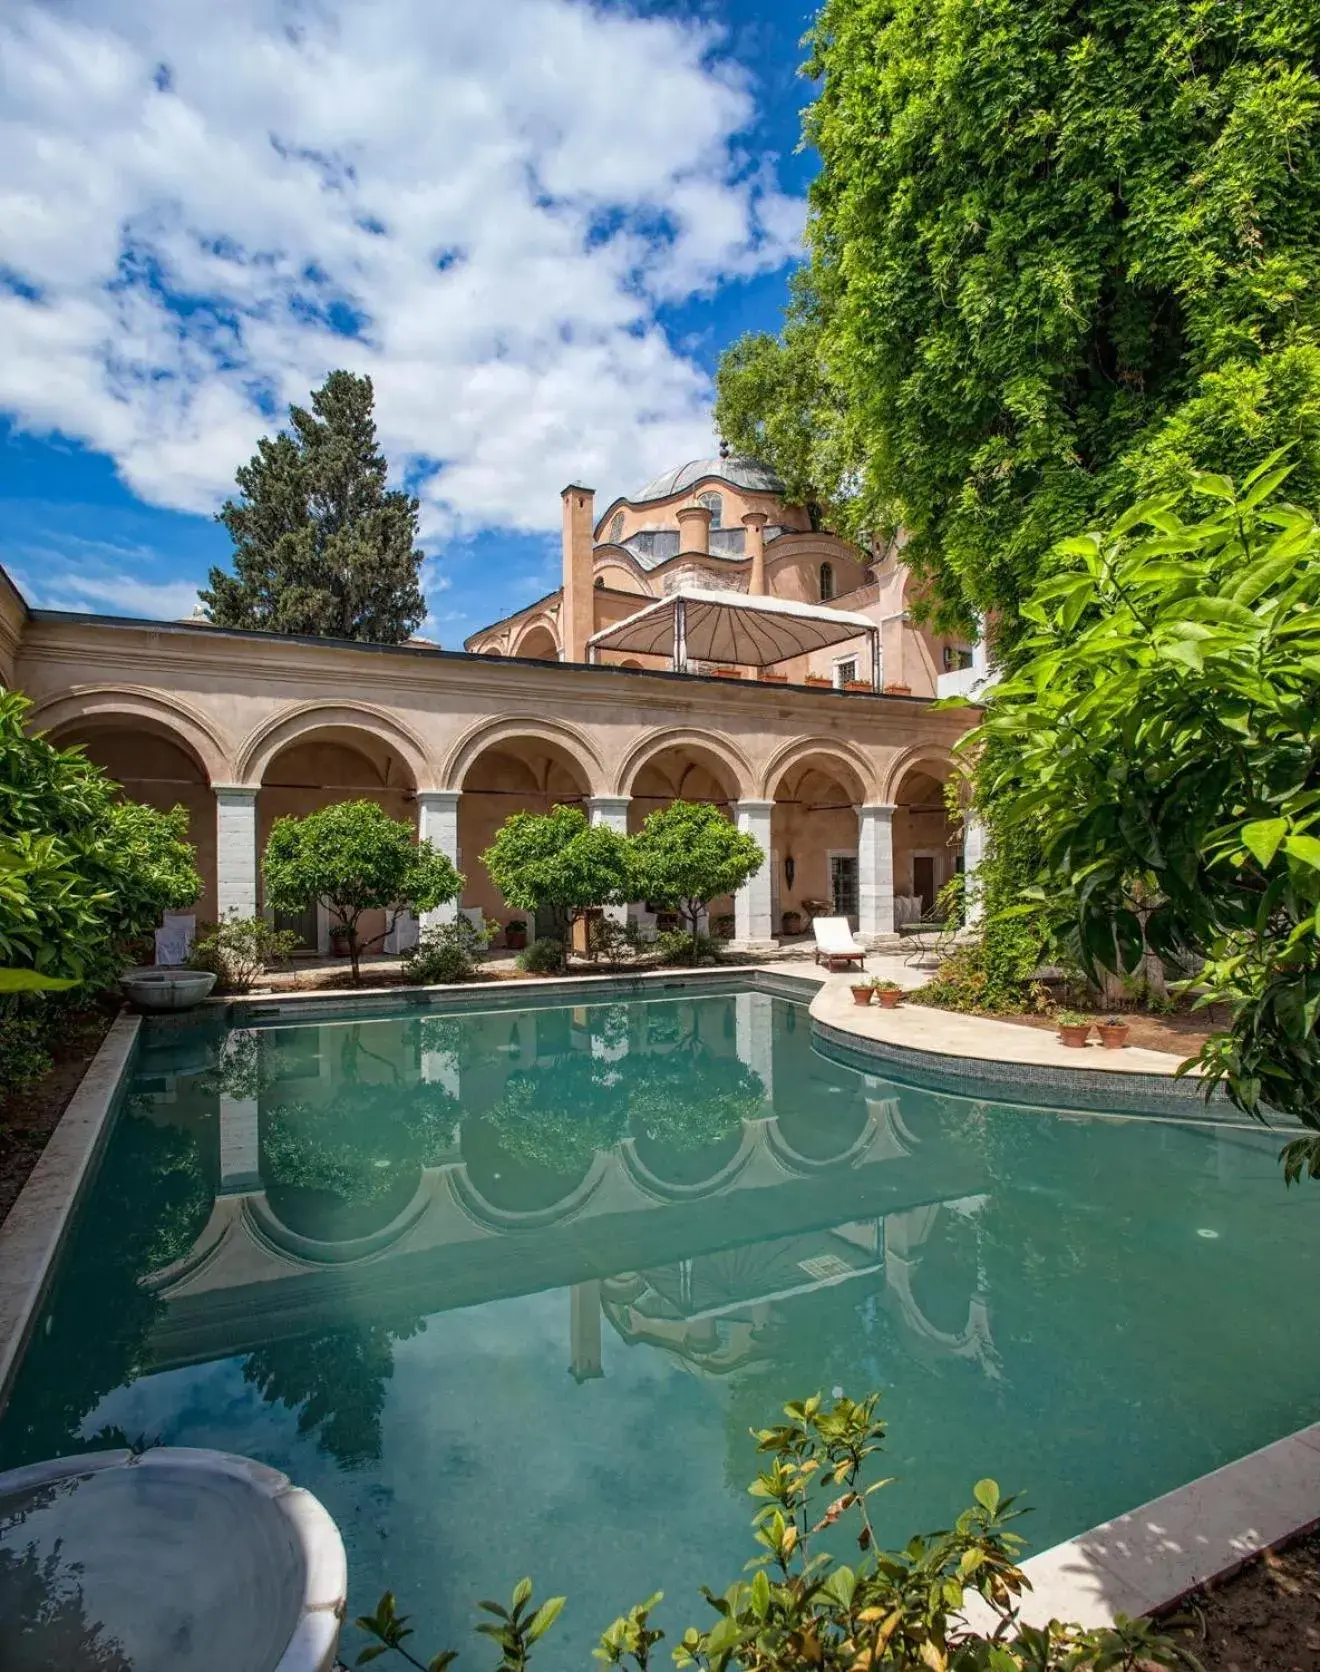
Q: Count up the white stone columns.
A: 6